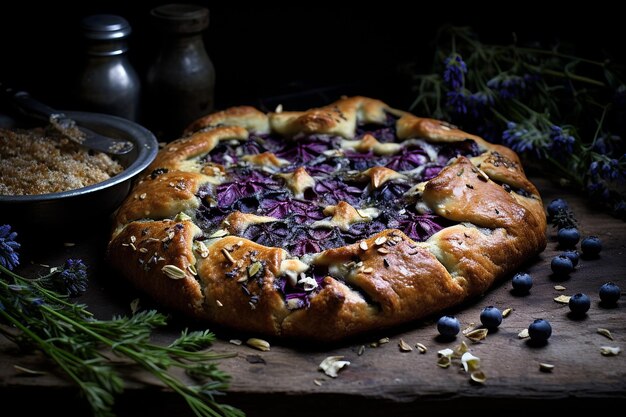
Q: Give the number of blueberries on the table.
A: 11